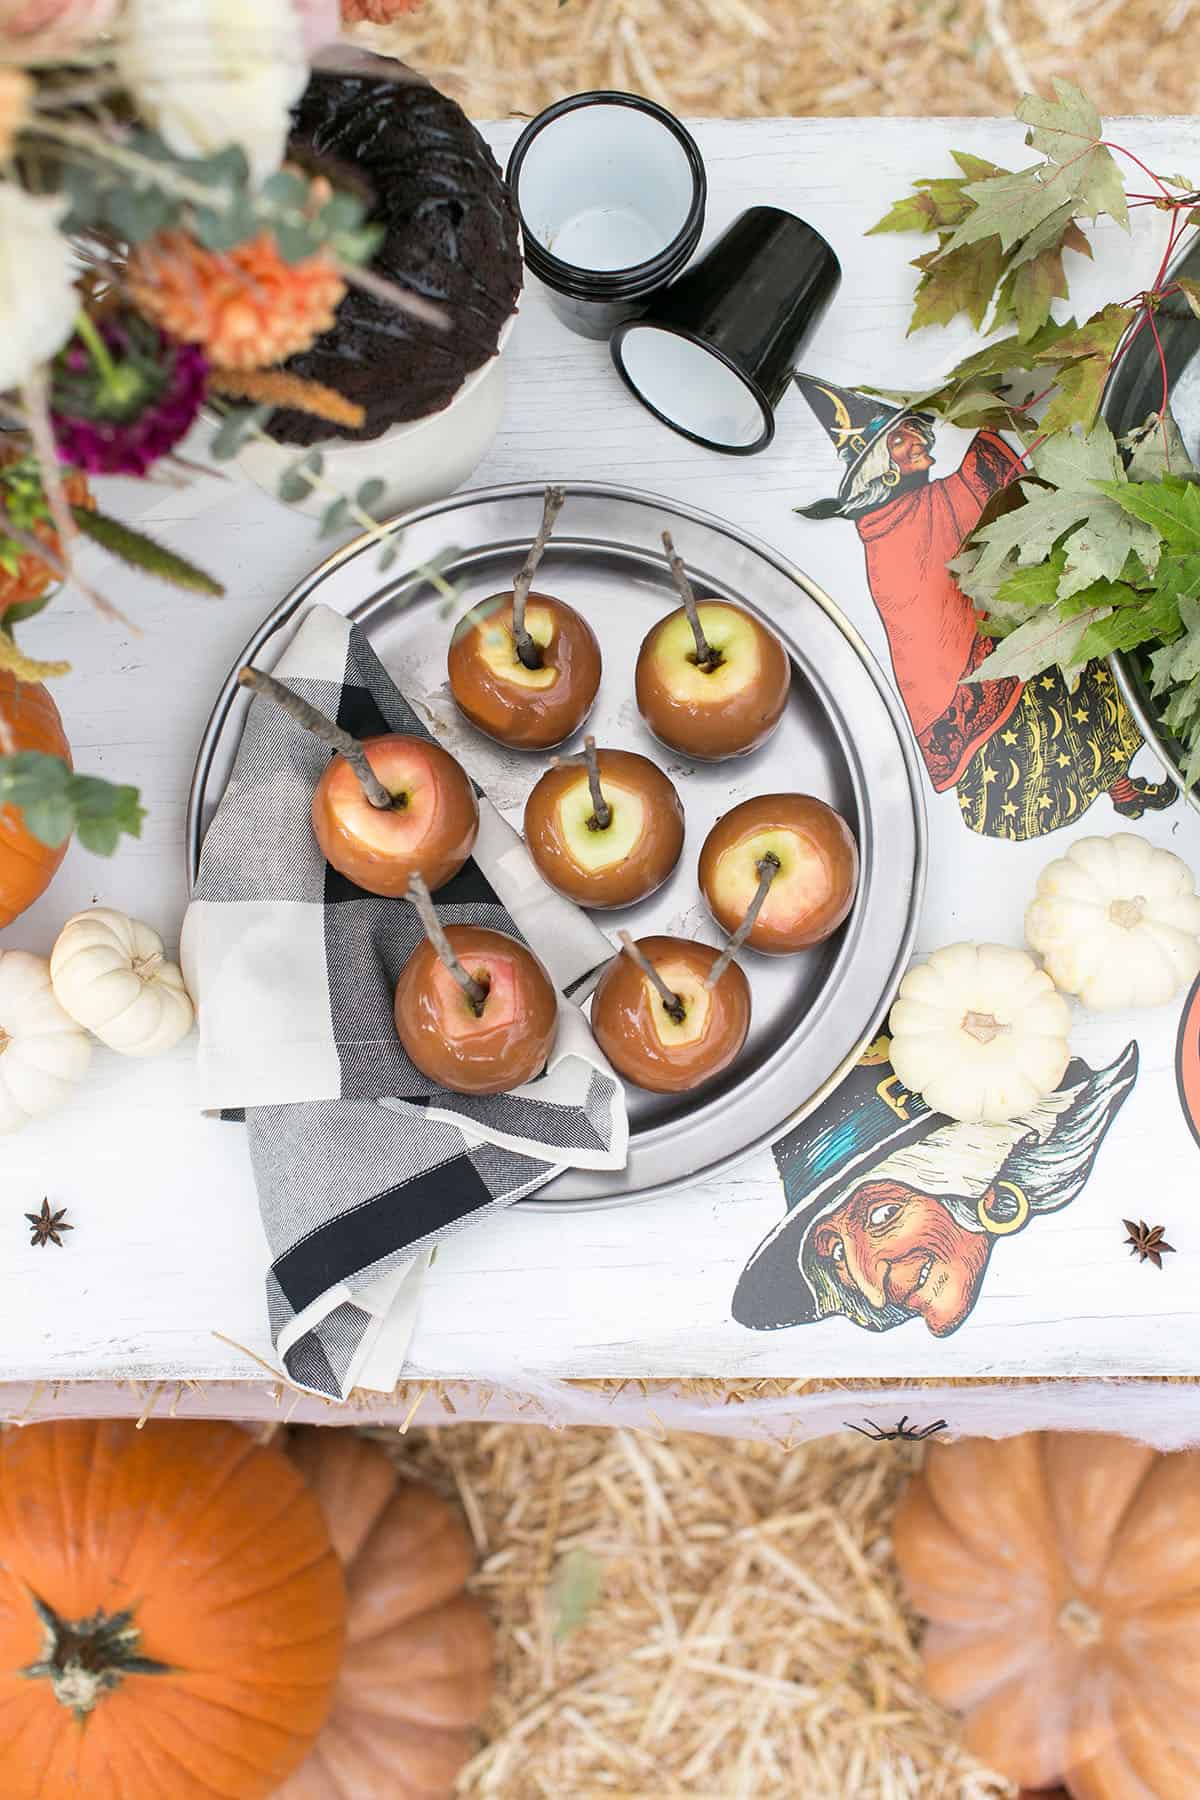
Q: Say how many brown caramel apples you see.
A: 7